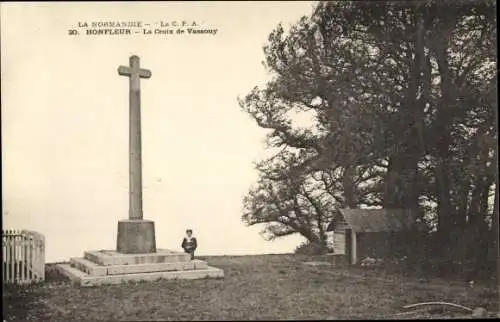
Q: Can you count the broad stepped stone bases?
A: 1